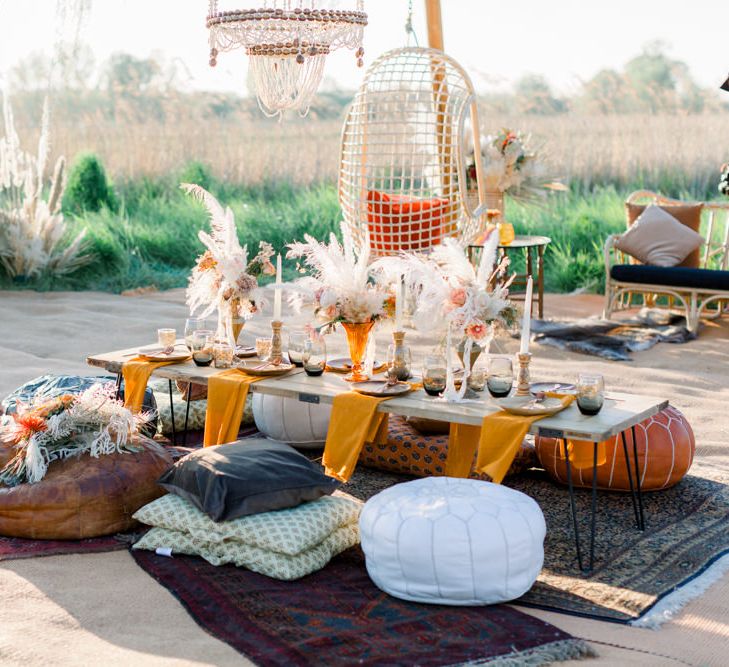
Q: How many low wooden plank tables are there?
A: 1